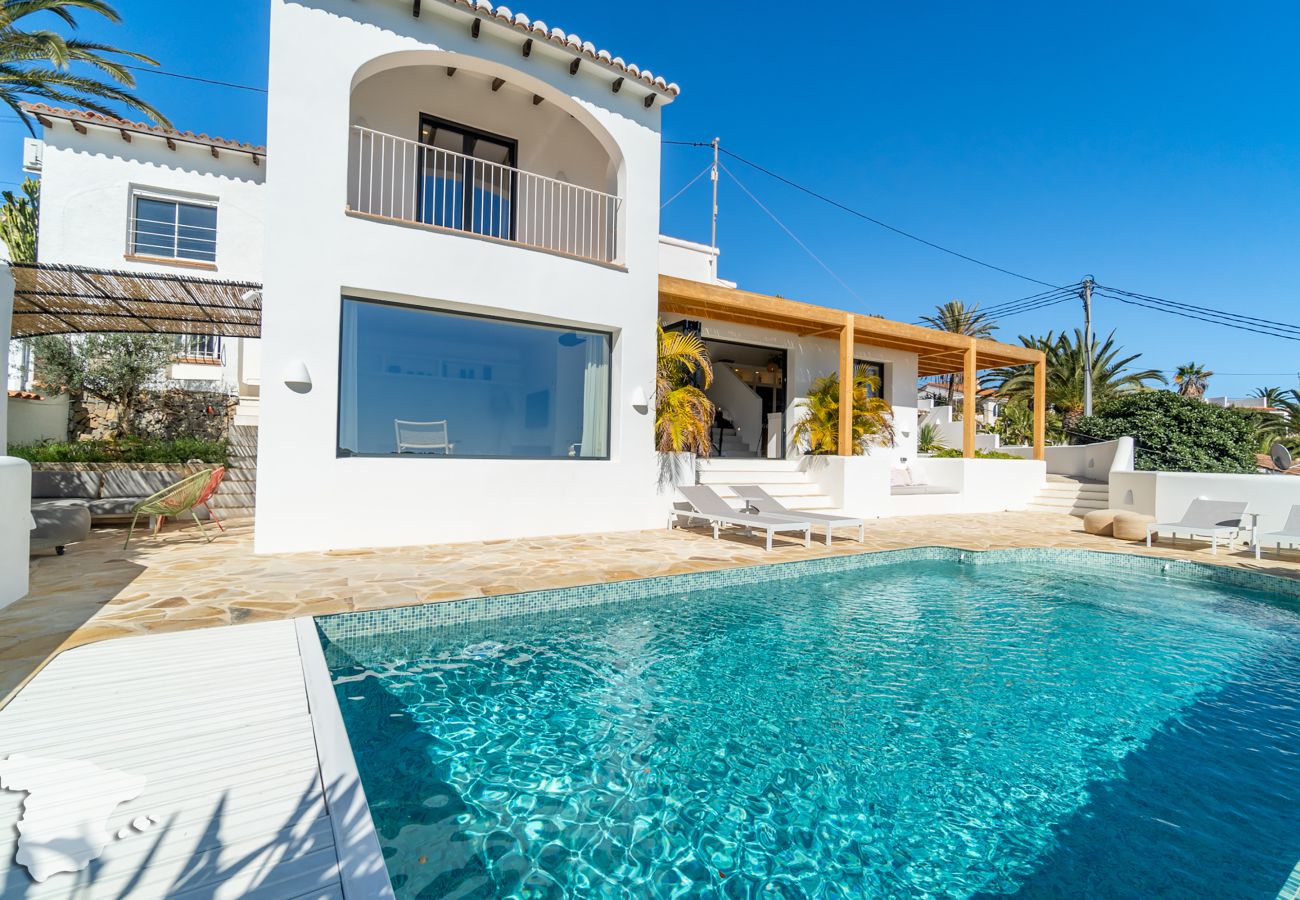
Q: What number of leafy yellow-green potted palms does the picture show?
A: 2